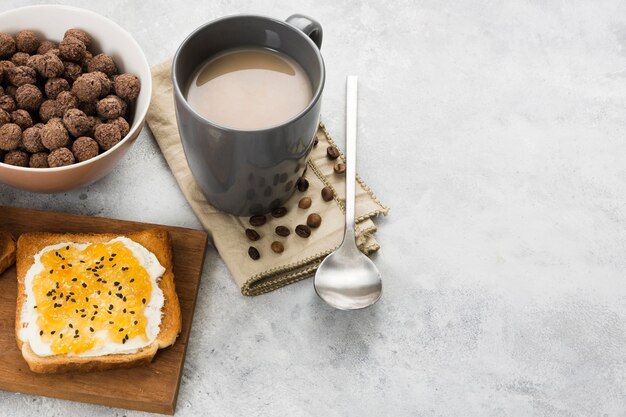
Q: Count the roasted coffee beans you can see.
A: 14